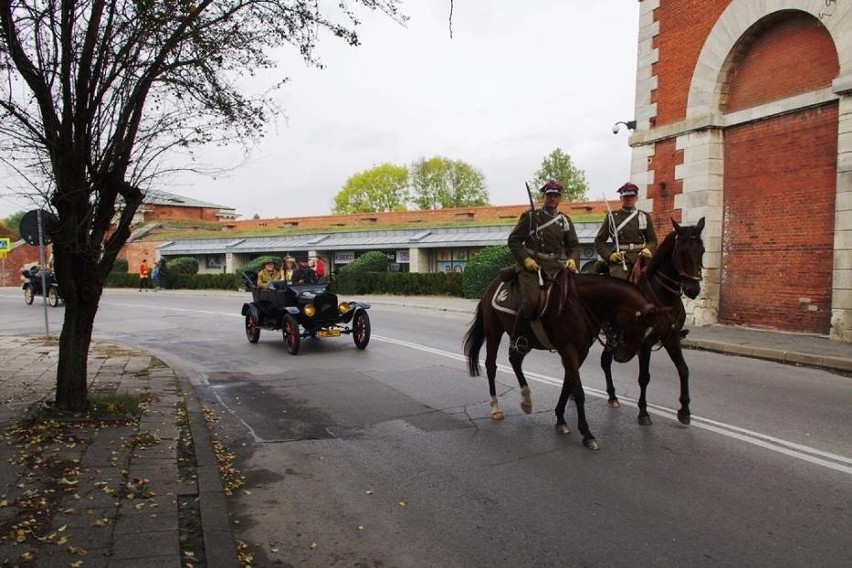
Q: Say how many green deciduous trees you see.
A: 3